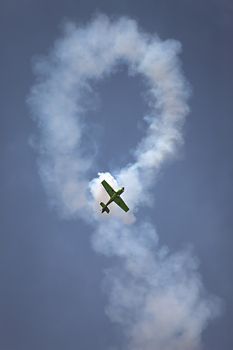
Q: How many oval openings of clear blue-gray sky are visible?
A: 1